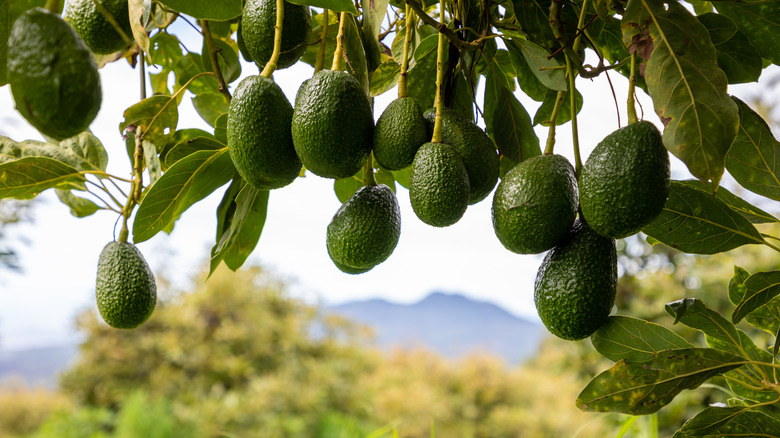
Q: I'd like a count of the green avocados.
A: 13